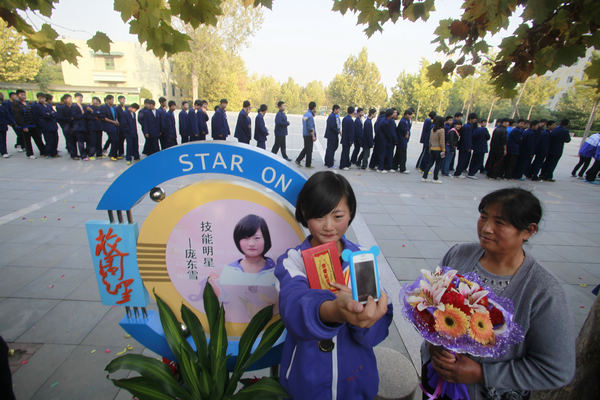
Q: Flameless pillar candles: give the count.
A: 0